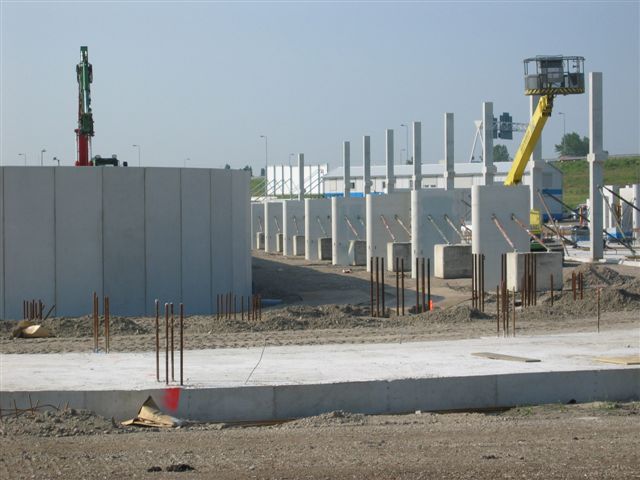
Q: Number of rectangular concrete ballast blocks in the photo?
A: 8